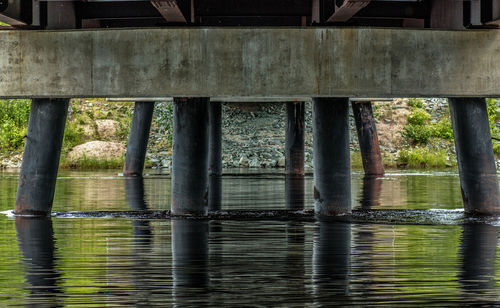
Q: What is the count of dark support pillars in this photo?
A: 8